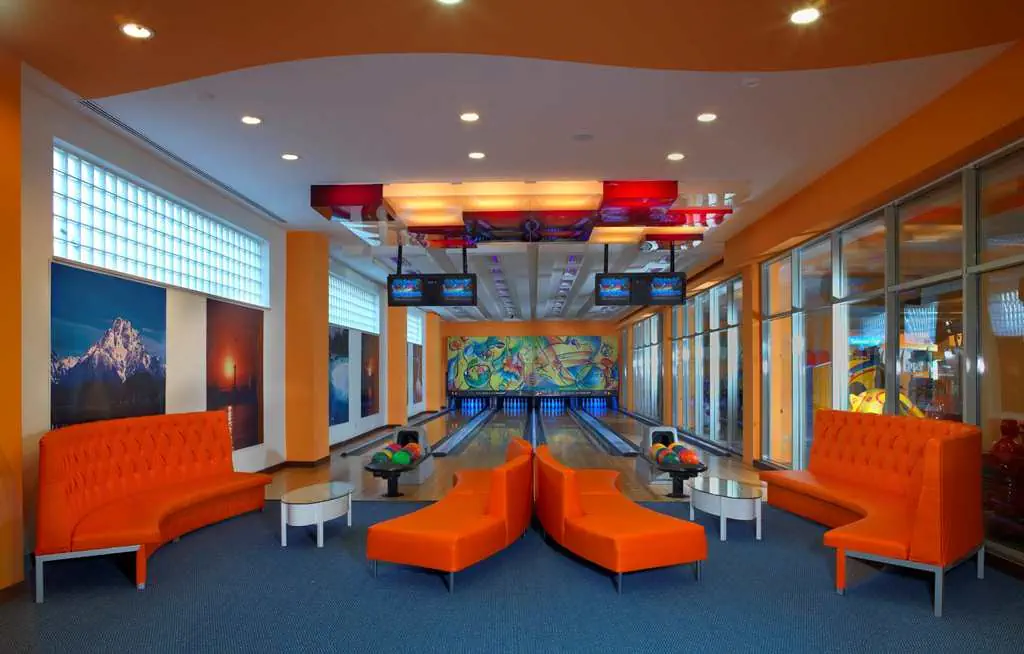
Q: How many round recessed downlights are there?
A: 9